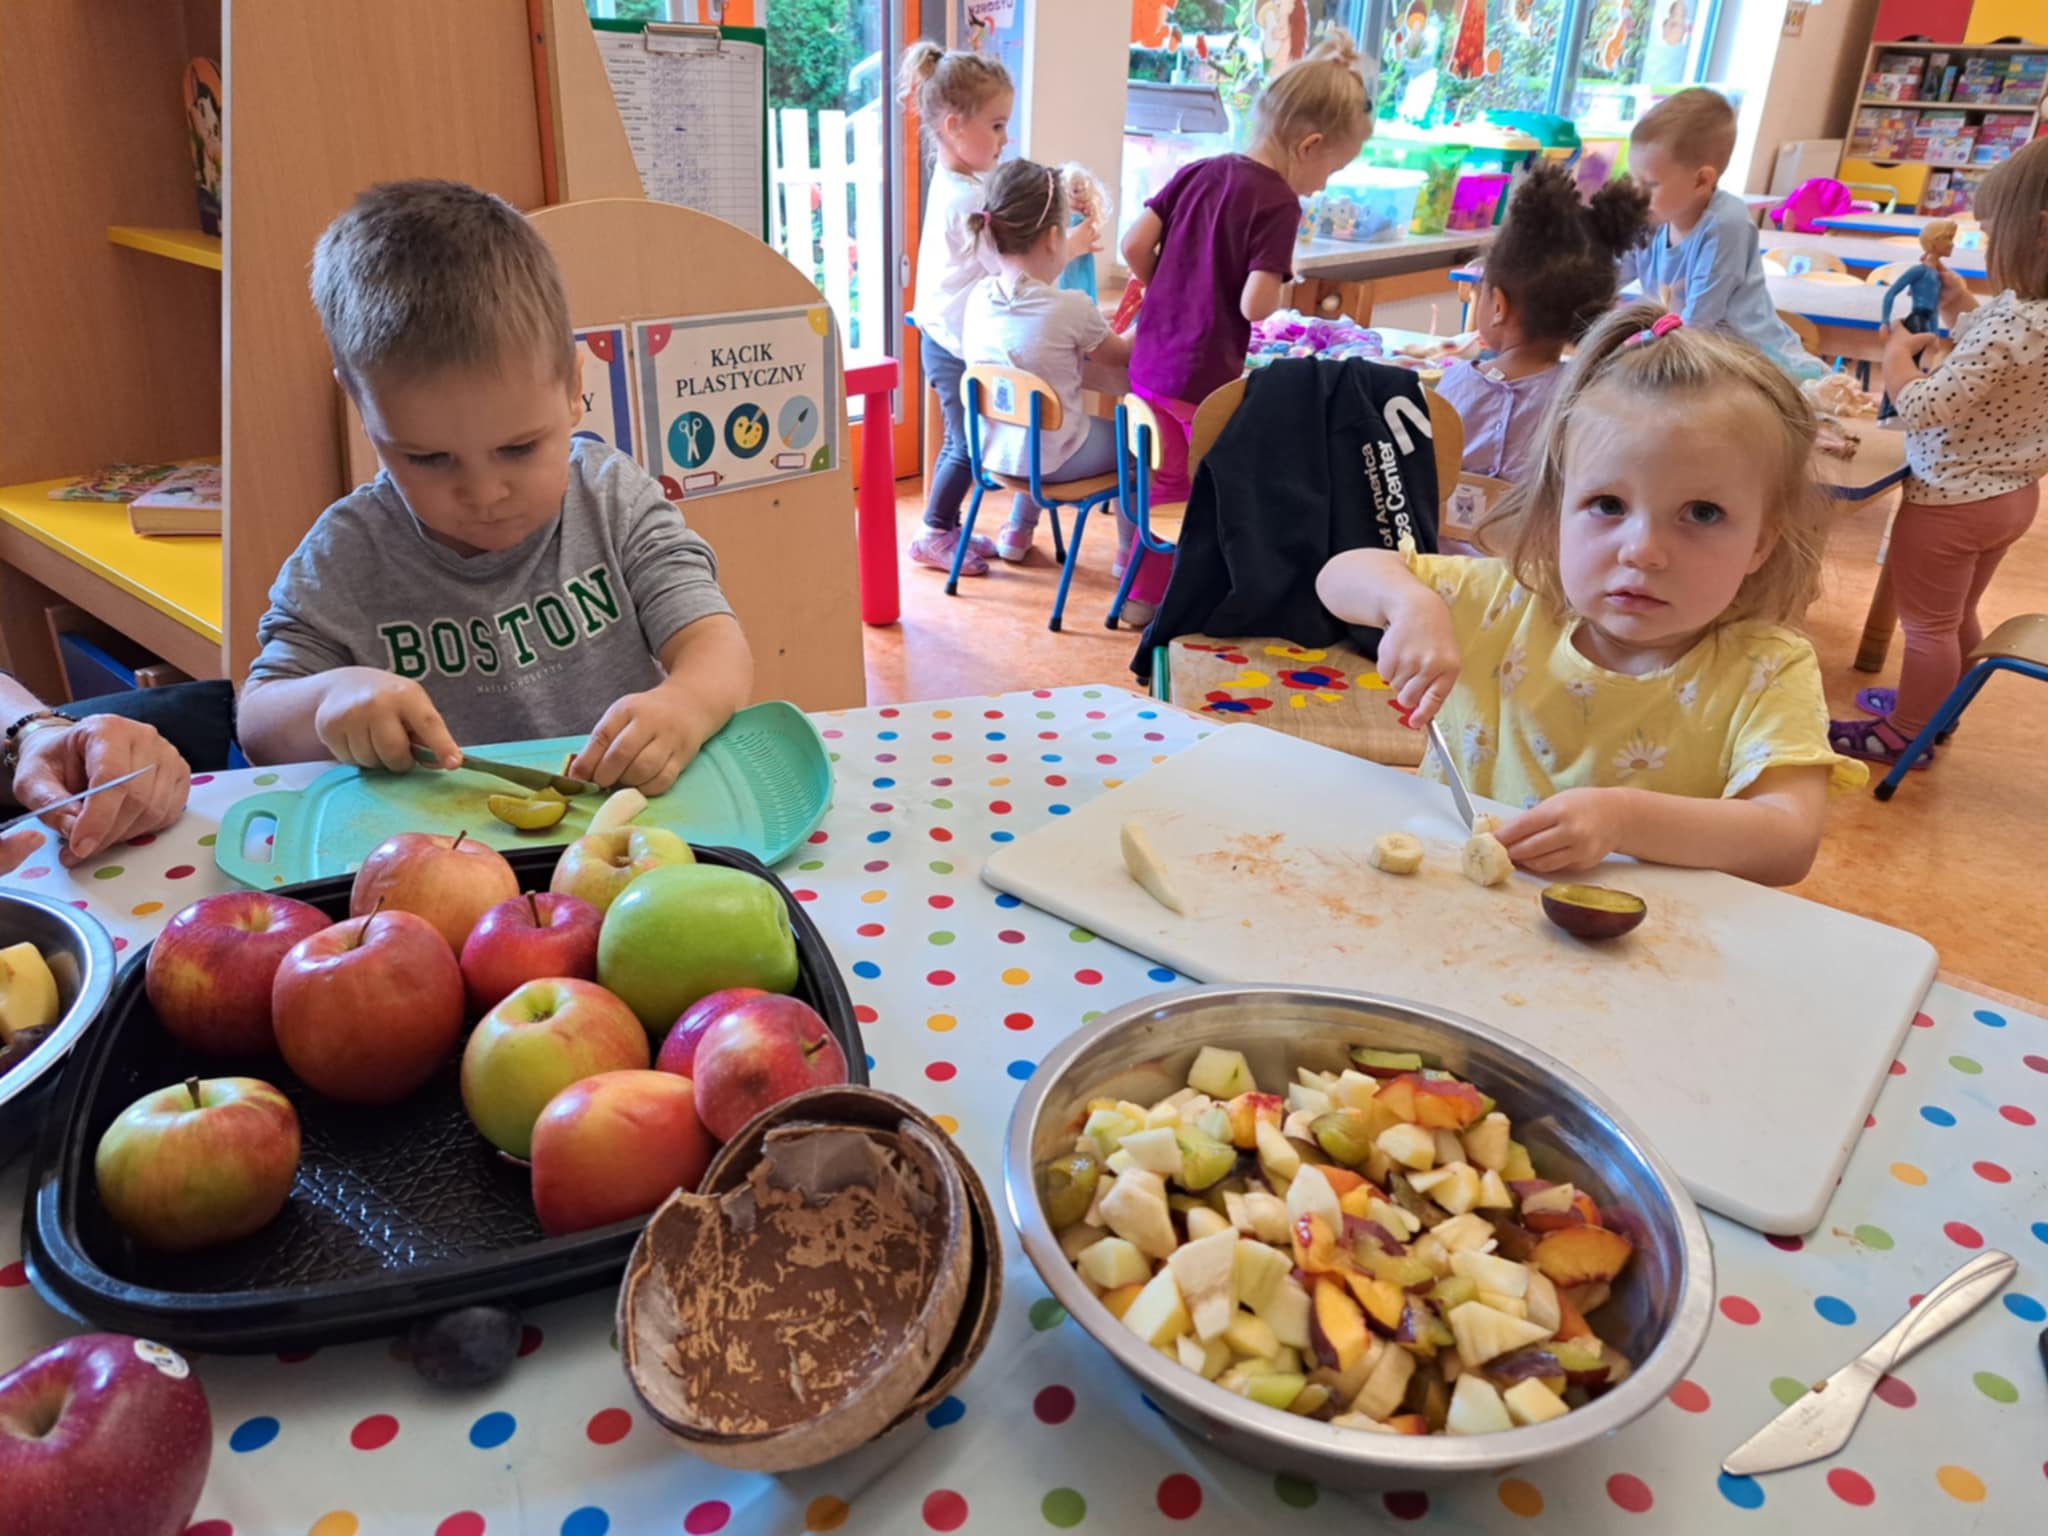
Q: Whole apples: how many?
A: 12